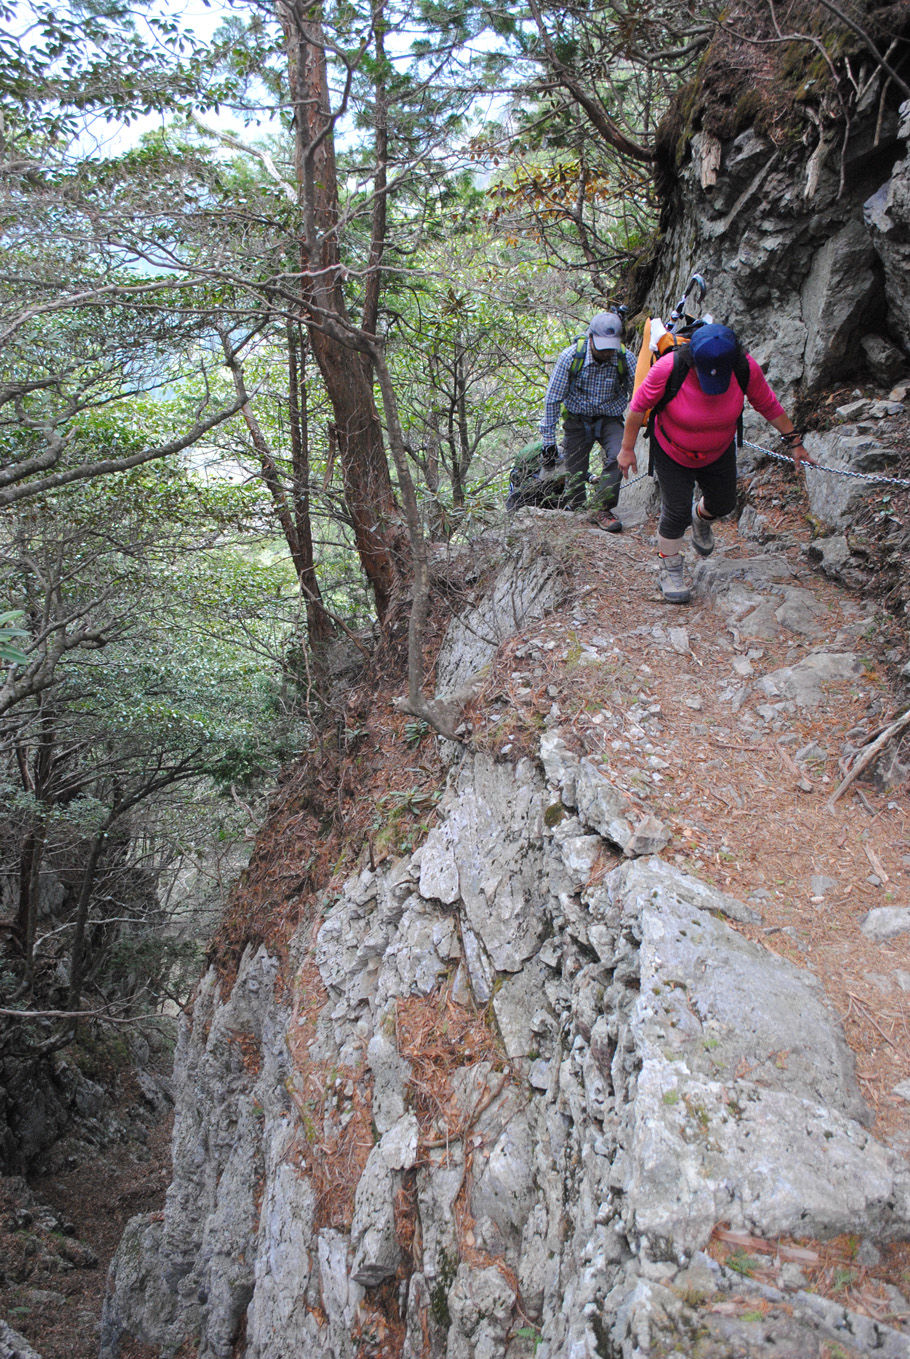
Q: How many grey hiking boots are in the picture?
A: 2